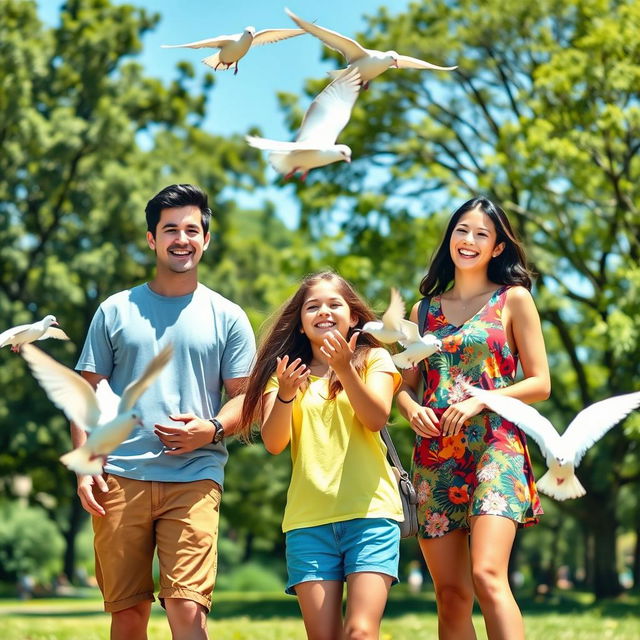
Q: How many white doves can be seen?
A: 8